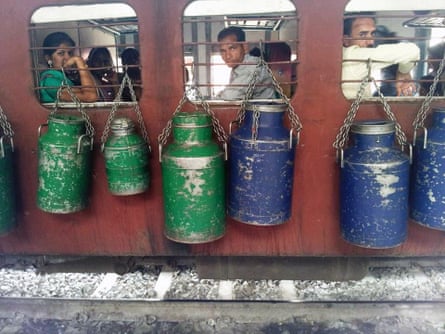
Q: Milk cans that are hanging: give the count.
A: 7